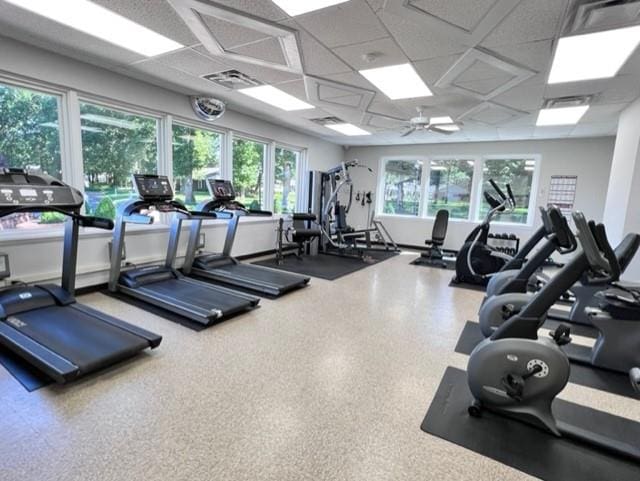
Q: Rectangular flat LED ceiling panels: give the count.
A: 8